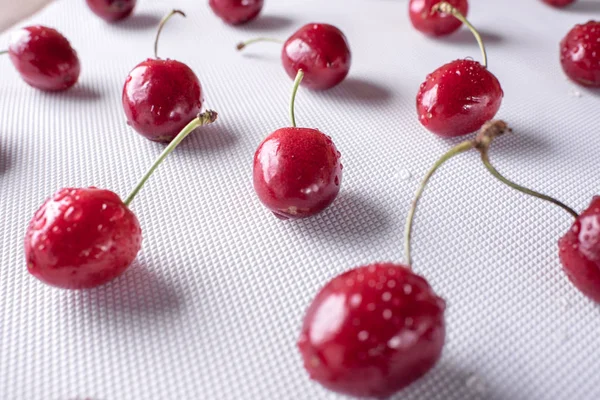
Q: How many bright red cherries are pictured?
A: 13